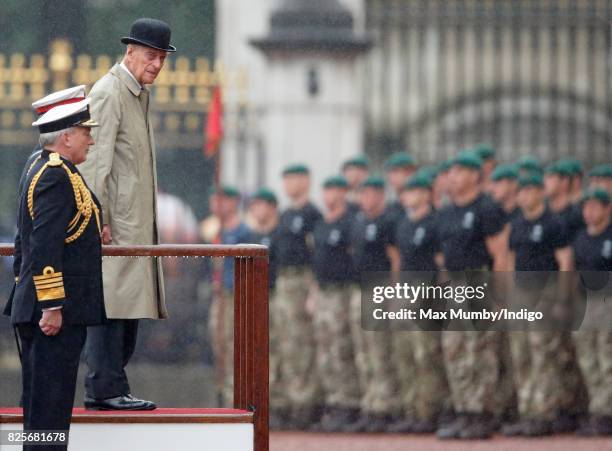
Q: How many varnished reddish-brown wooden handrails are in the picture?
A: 1